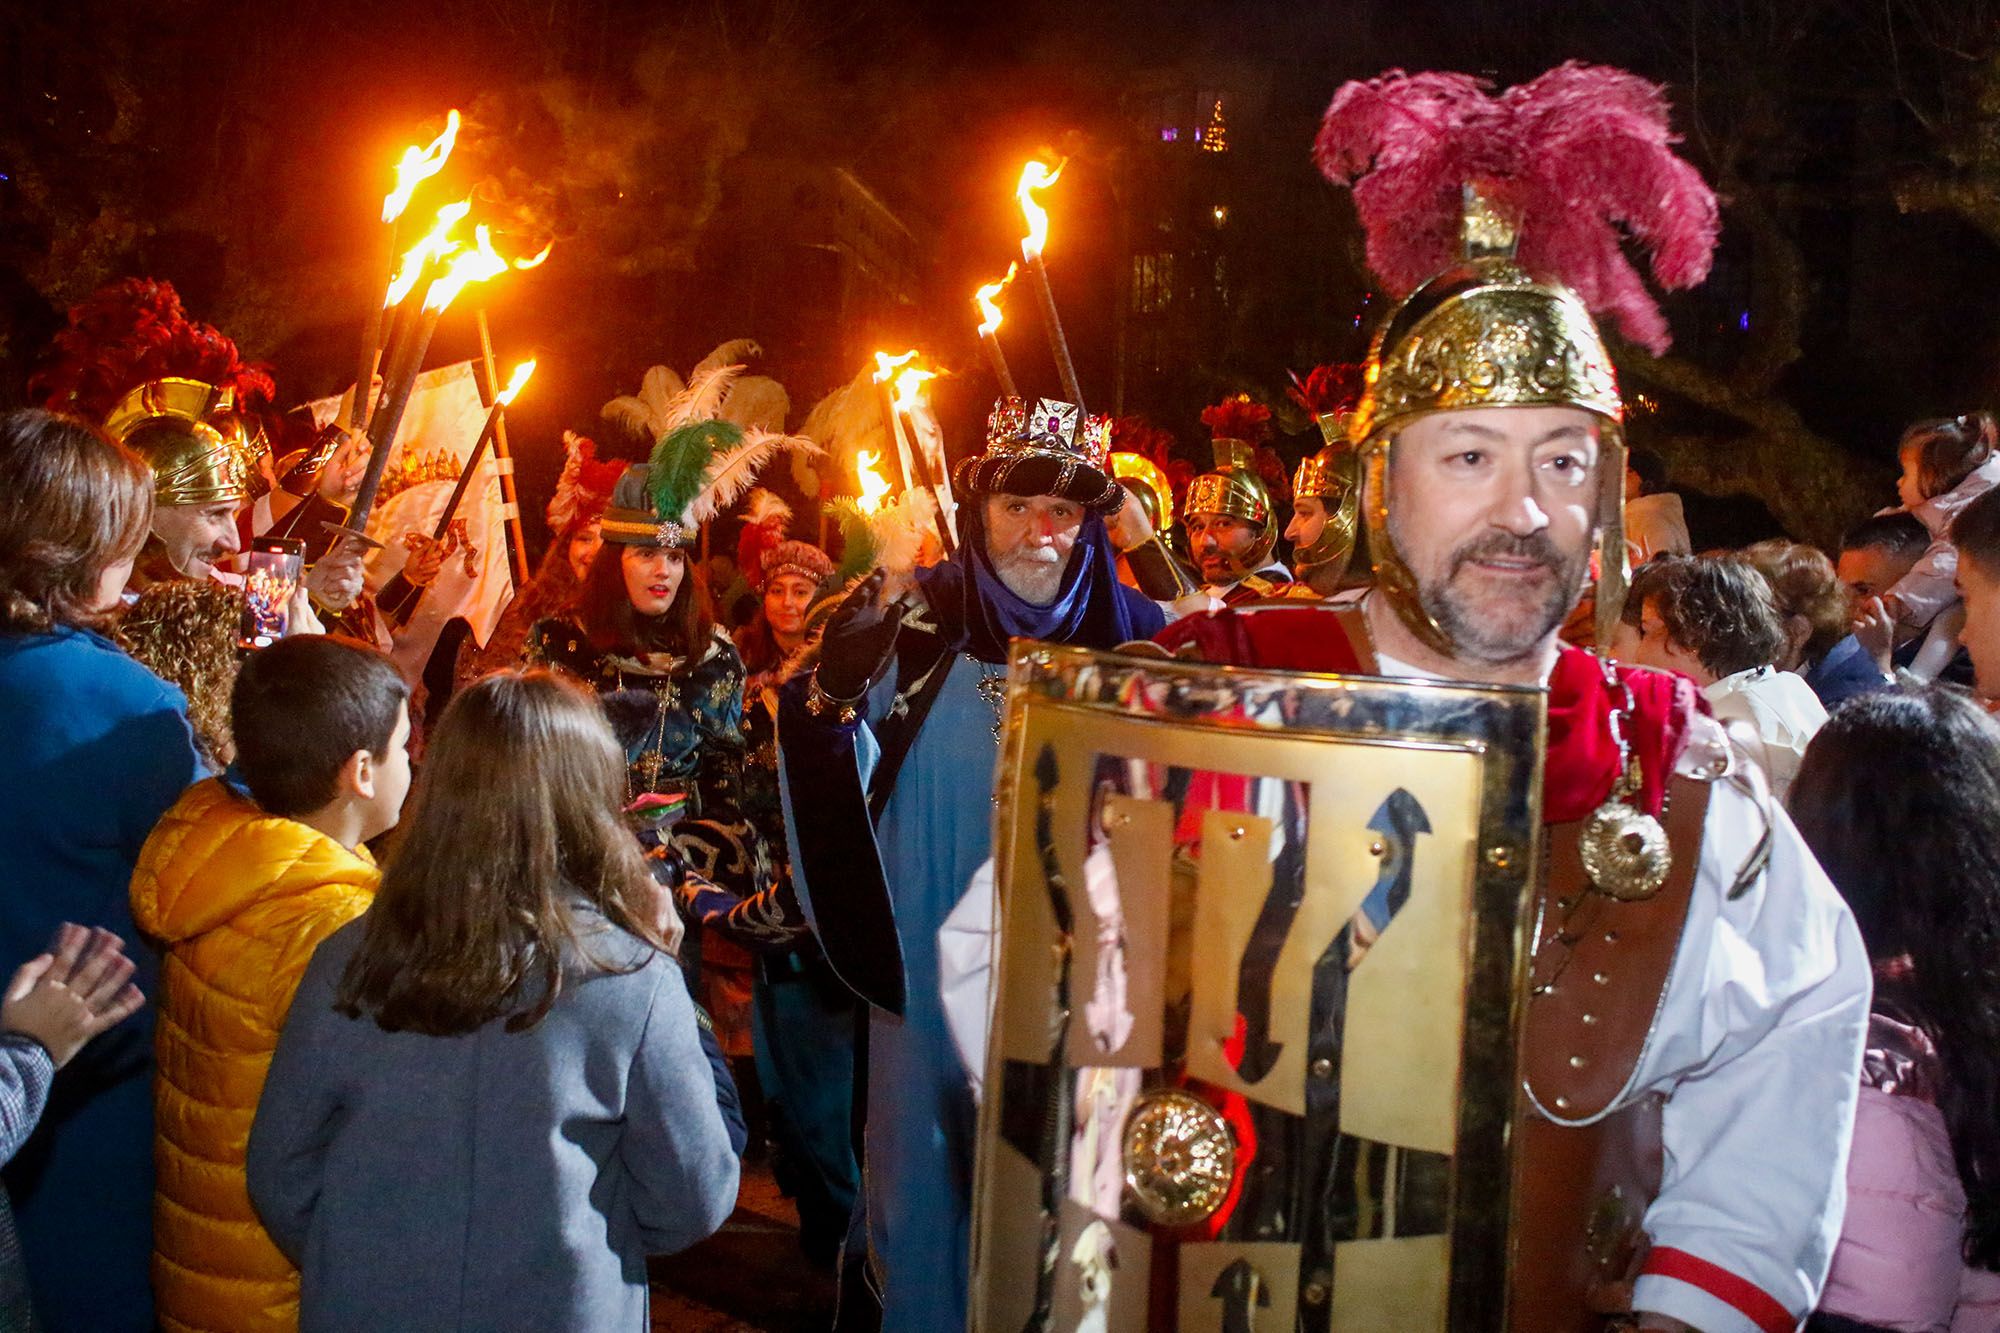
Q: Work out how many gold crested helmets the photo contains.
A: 6